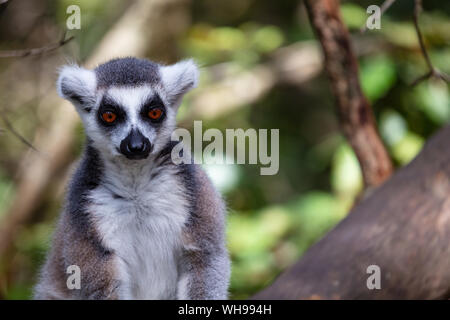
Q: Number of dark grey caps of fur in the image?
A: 1